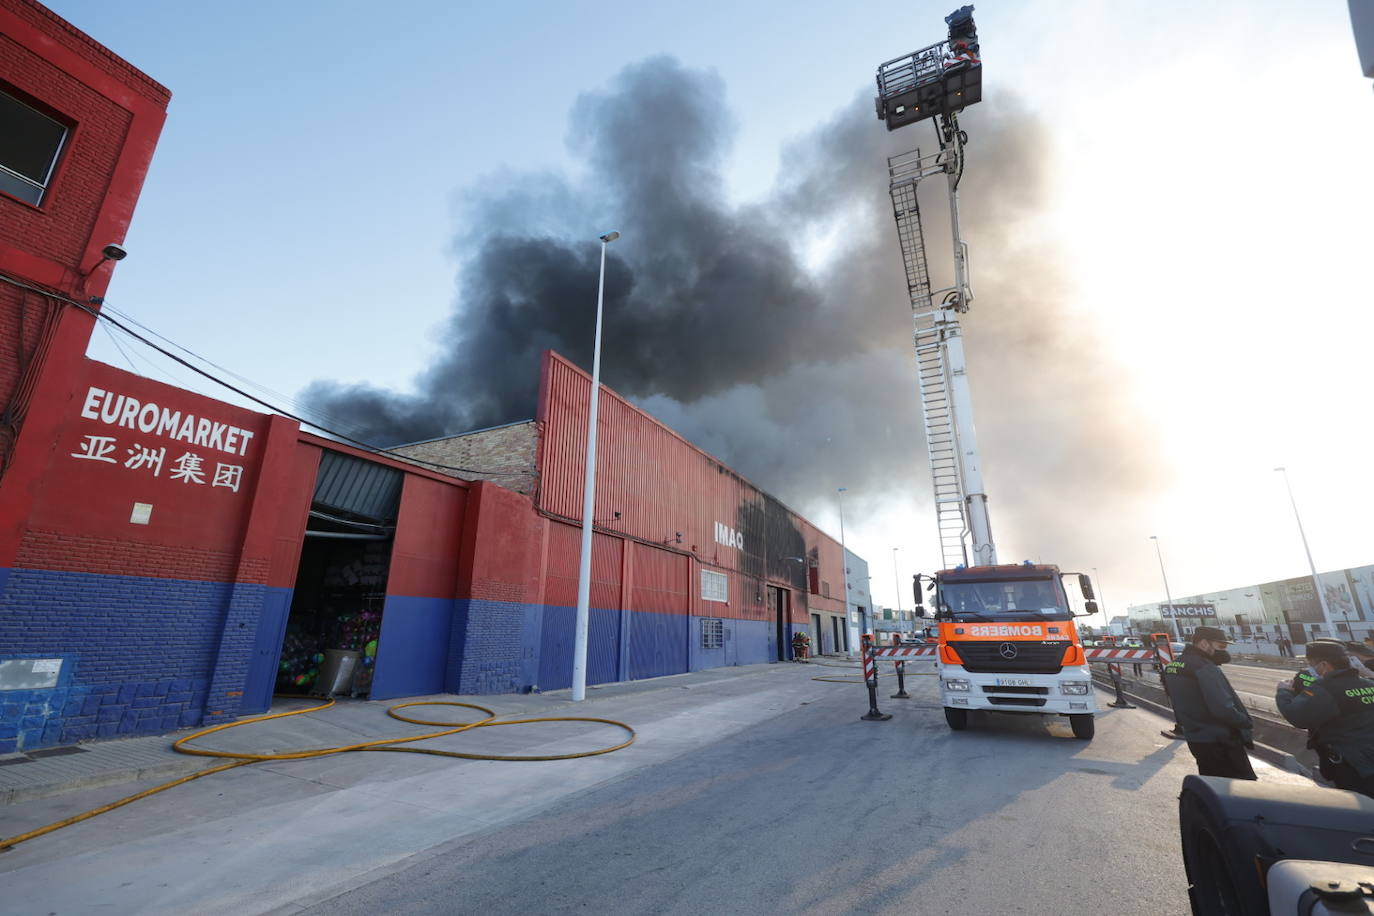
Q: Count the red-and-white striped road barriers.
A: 2